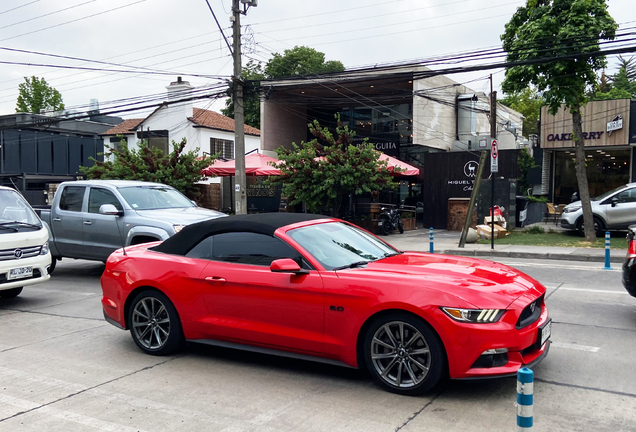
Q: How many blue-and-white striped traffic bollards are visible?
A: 3